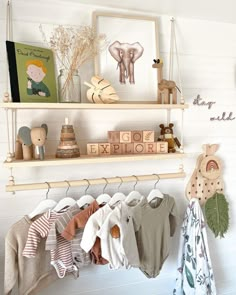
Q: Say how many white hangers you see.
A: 7